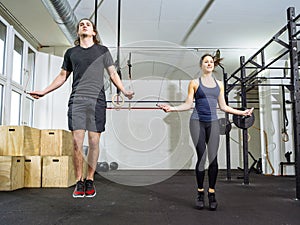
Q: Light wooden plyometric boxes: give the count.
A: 5